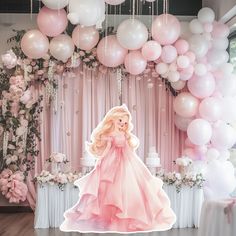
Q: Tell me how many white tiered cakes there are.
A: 2